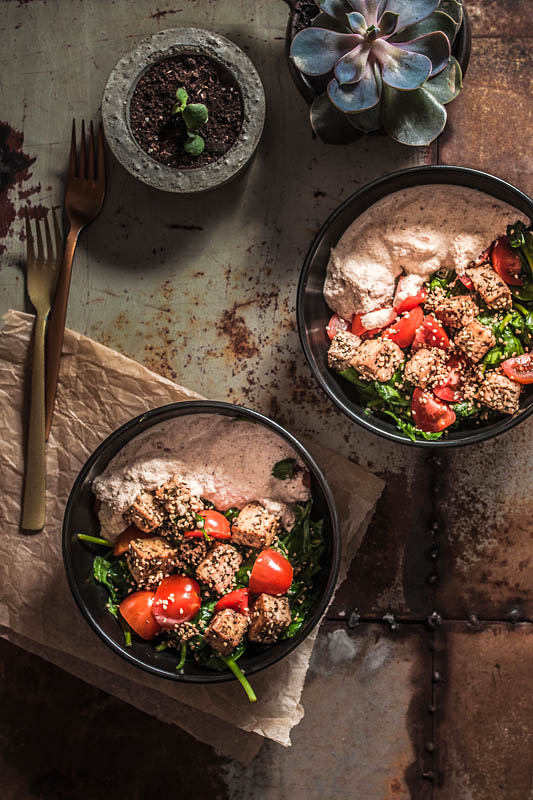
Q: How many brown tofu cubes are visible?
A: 14